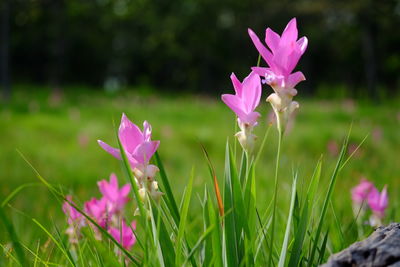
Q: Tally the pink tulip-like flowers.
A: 9